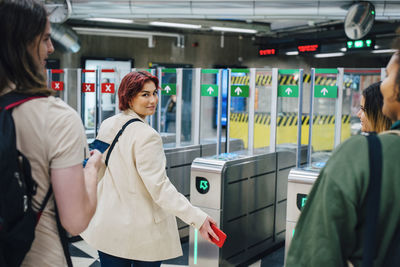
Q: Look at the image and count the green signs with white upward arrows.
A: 5